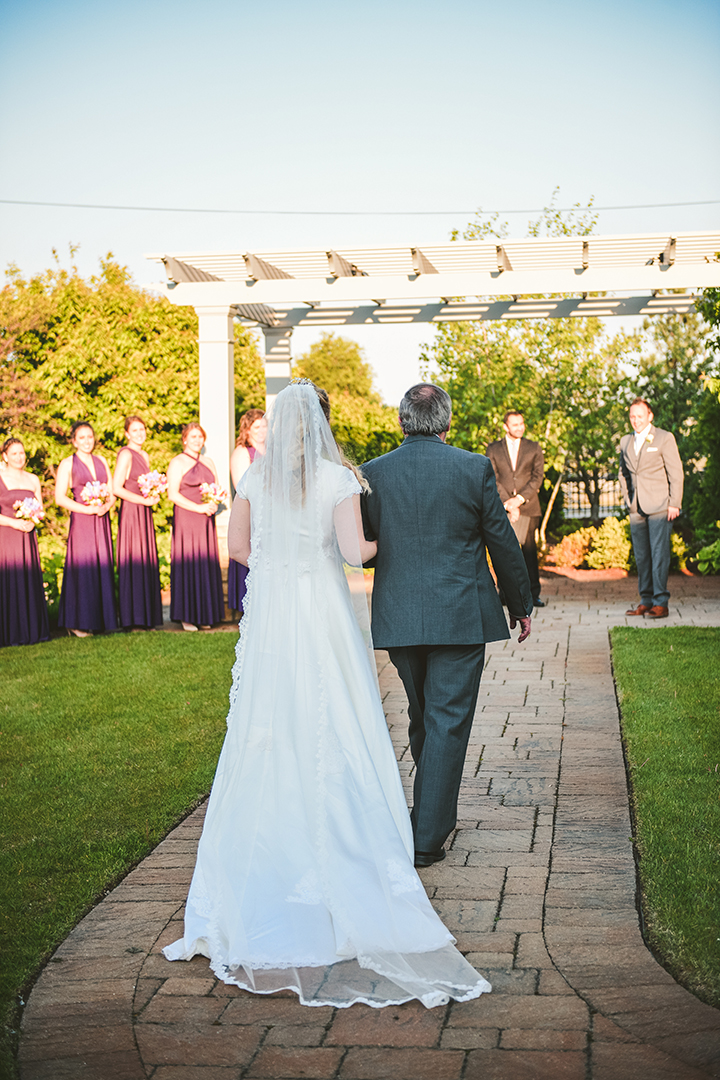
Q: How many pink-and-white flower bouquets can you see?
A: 4